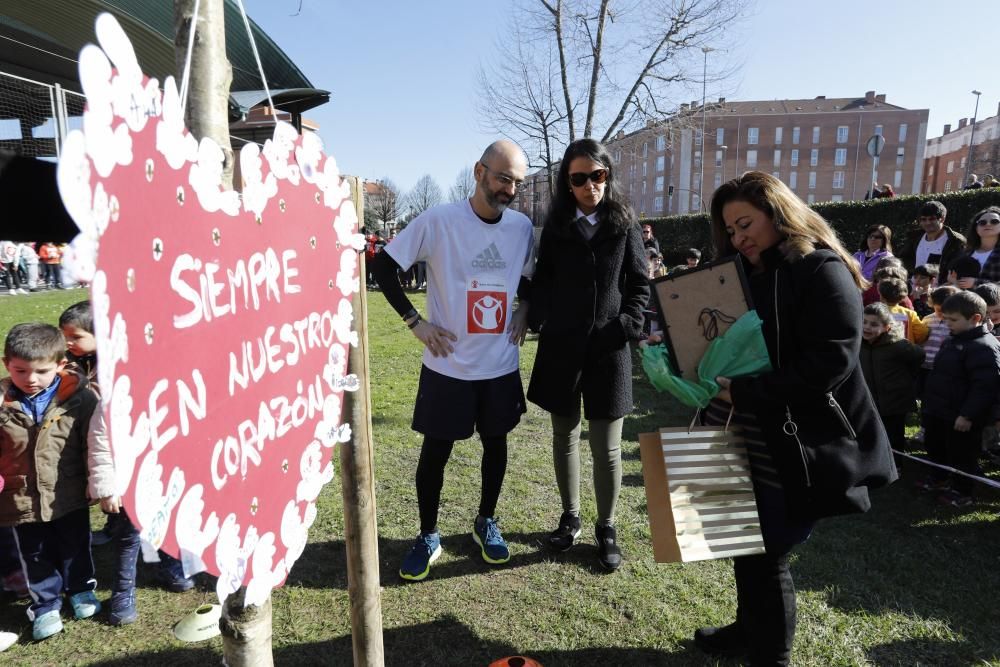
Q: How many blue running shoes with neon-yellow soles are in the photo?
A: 2